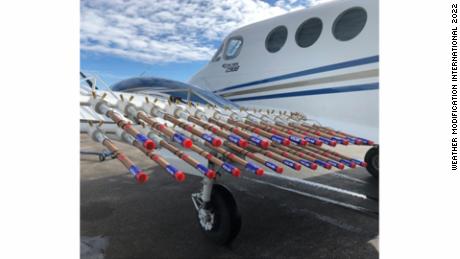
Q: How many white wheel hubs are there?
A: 1